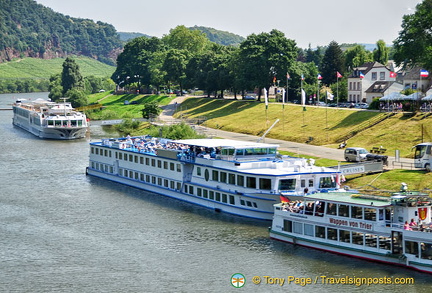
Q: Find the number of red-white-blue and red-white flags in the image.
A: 7